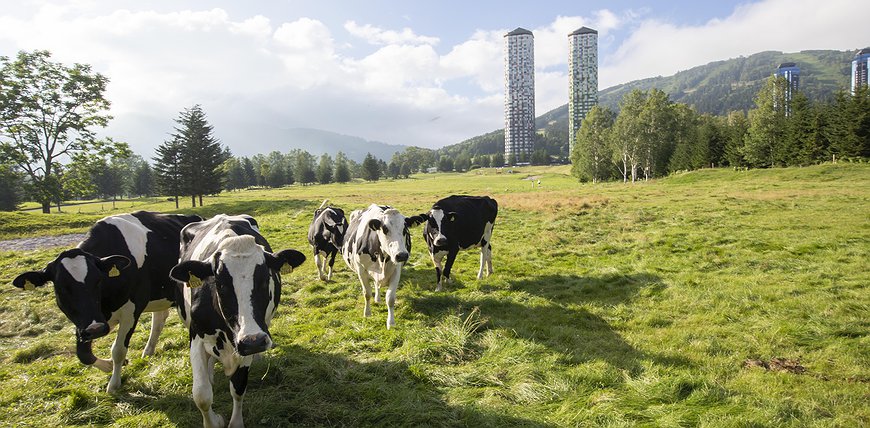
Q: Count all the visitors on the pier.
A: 0